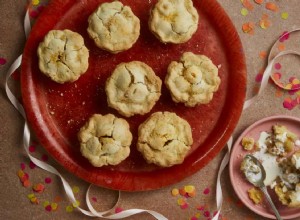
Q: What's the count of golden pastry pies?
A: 7